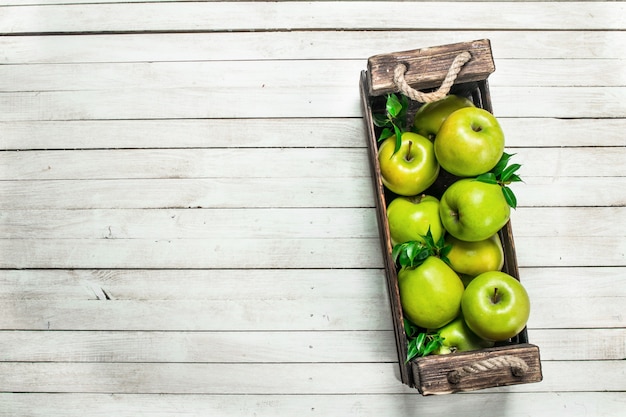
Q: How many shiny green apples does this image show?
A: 9